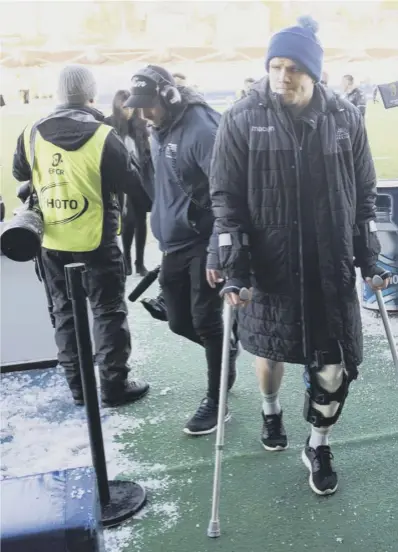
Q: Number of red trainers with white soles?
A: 0